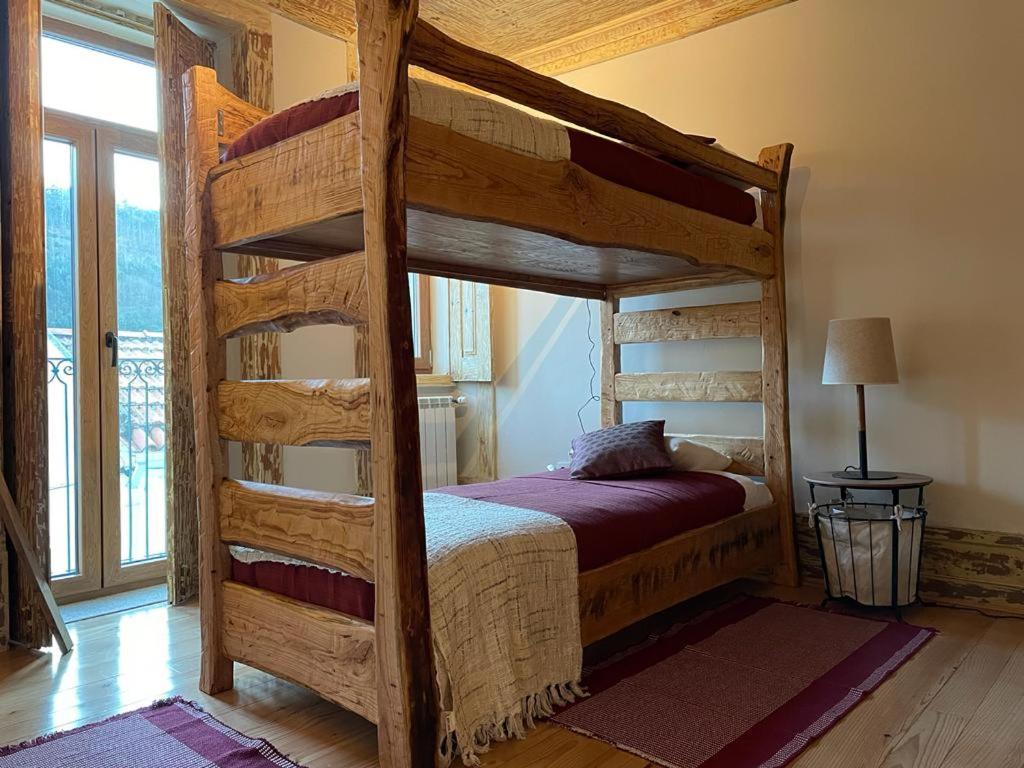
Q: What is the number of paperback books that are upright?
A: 0